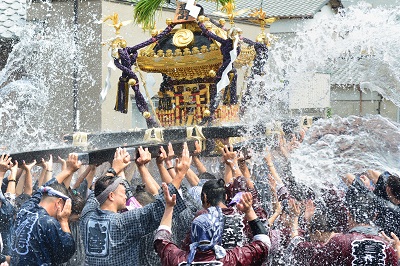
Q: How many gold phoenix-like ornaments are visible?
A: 3